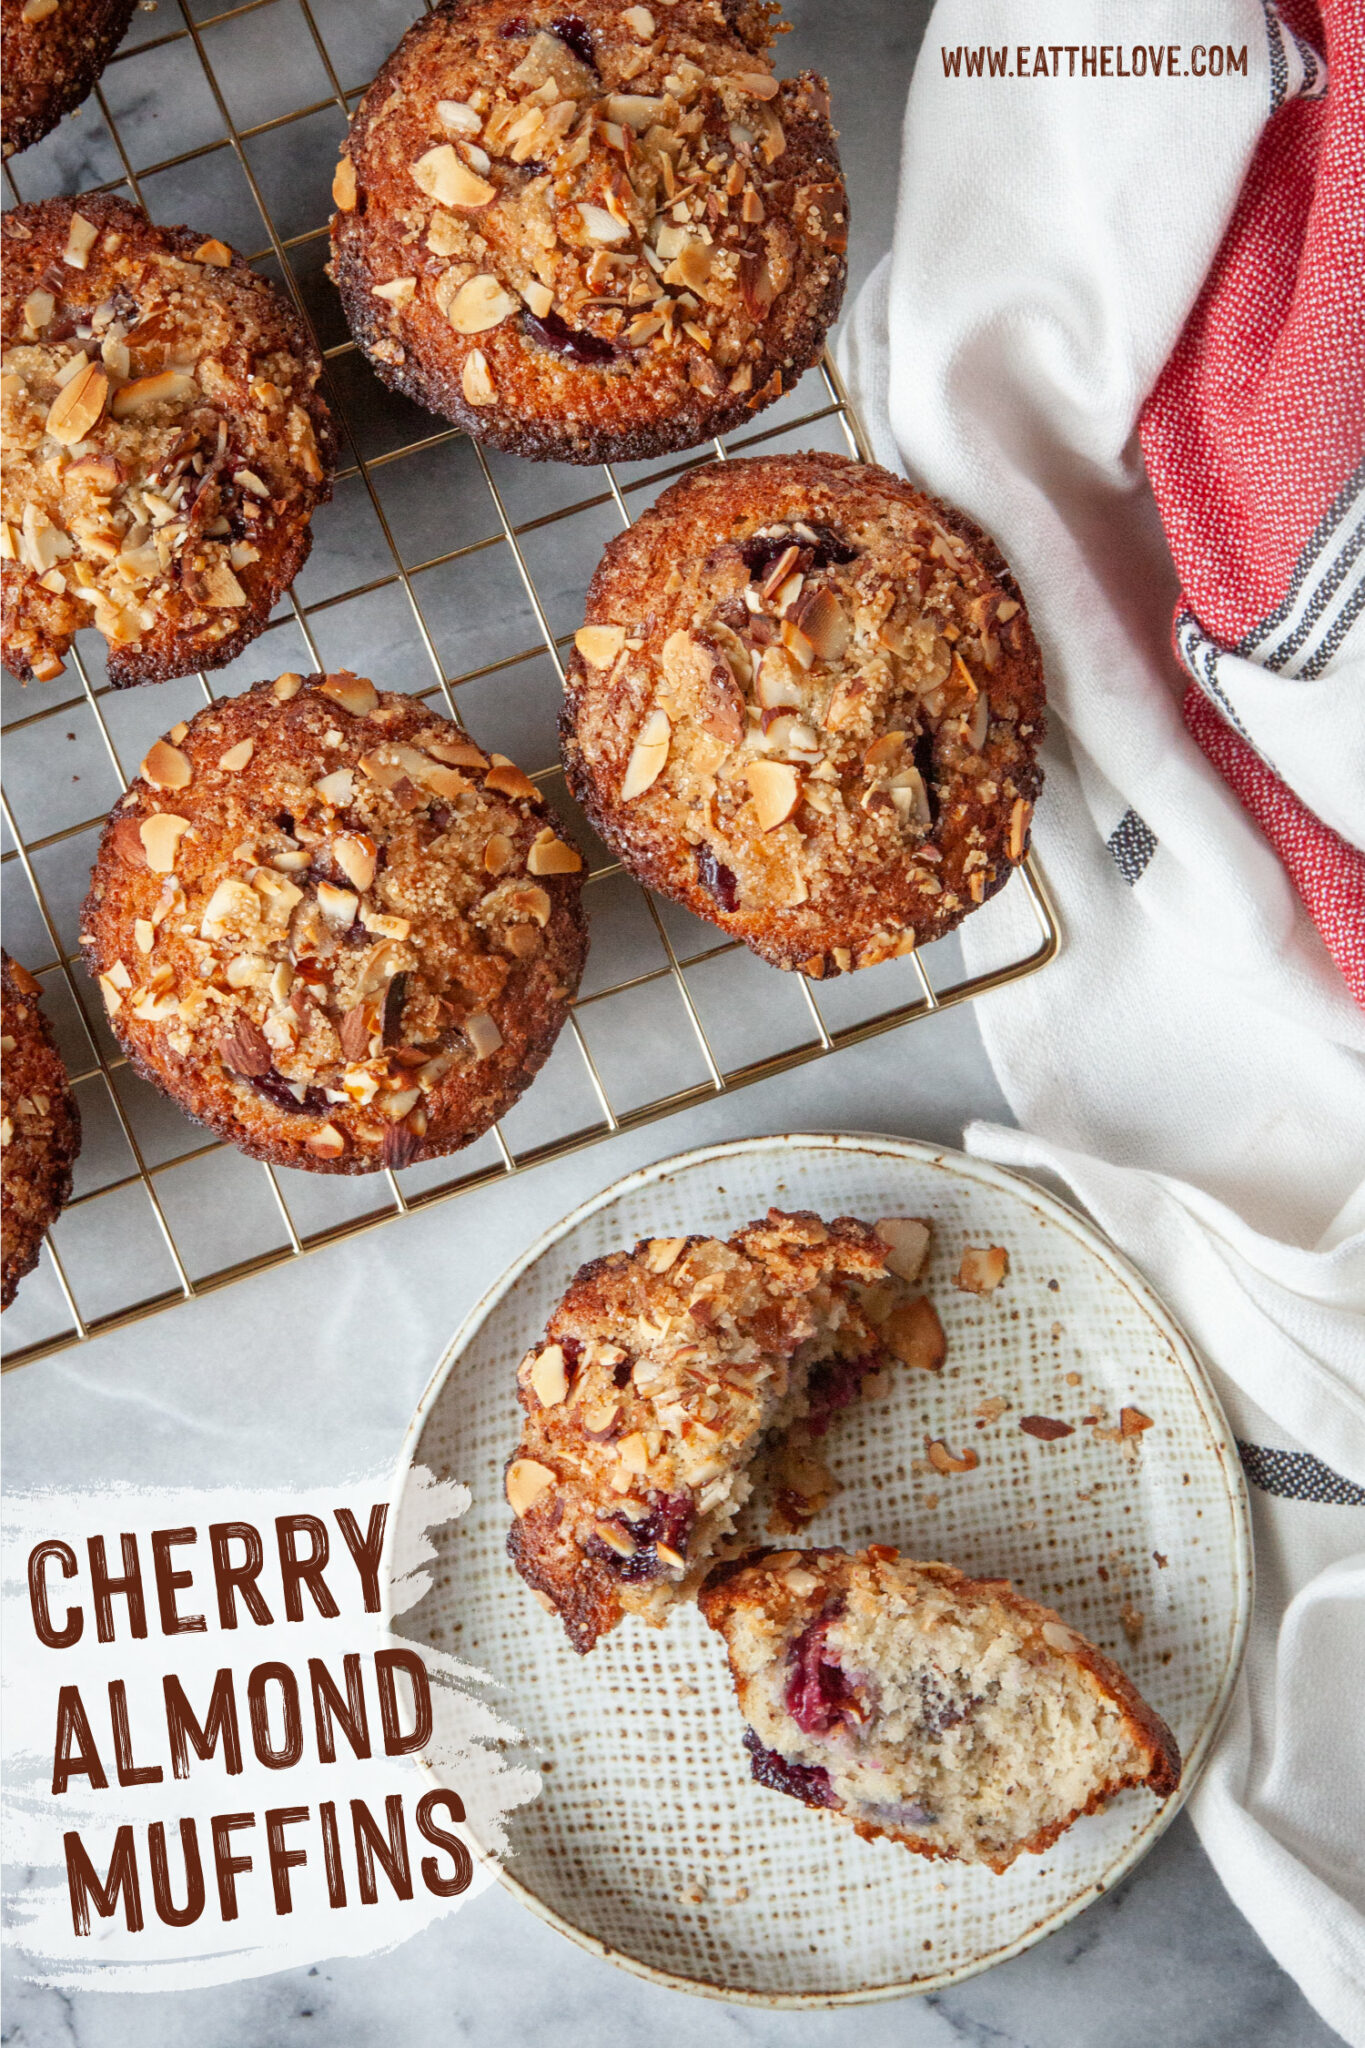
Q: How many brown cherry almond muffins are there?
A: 7